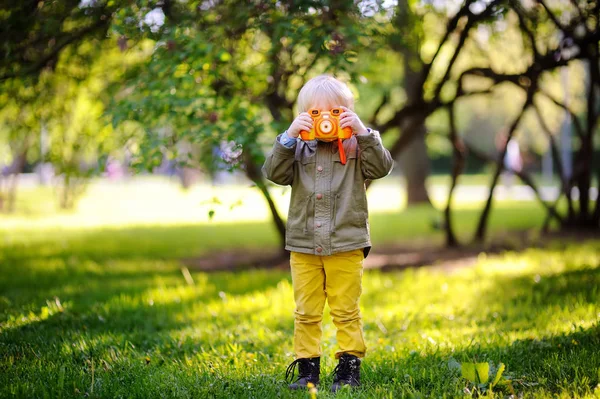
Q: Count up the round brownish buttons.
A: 4